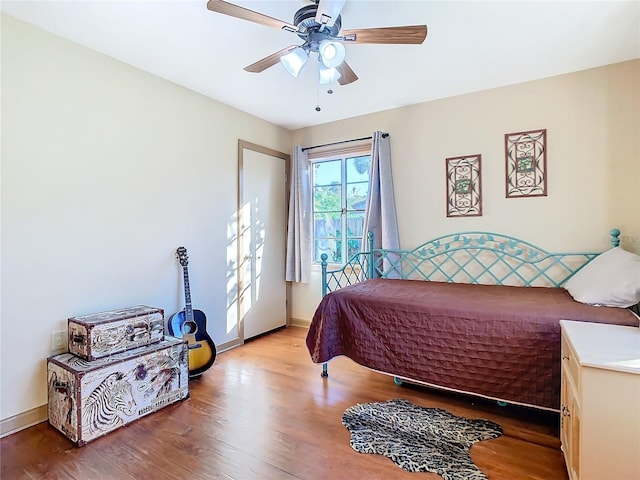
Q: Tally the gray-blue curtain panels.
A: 2